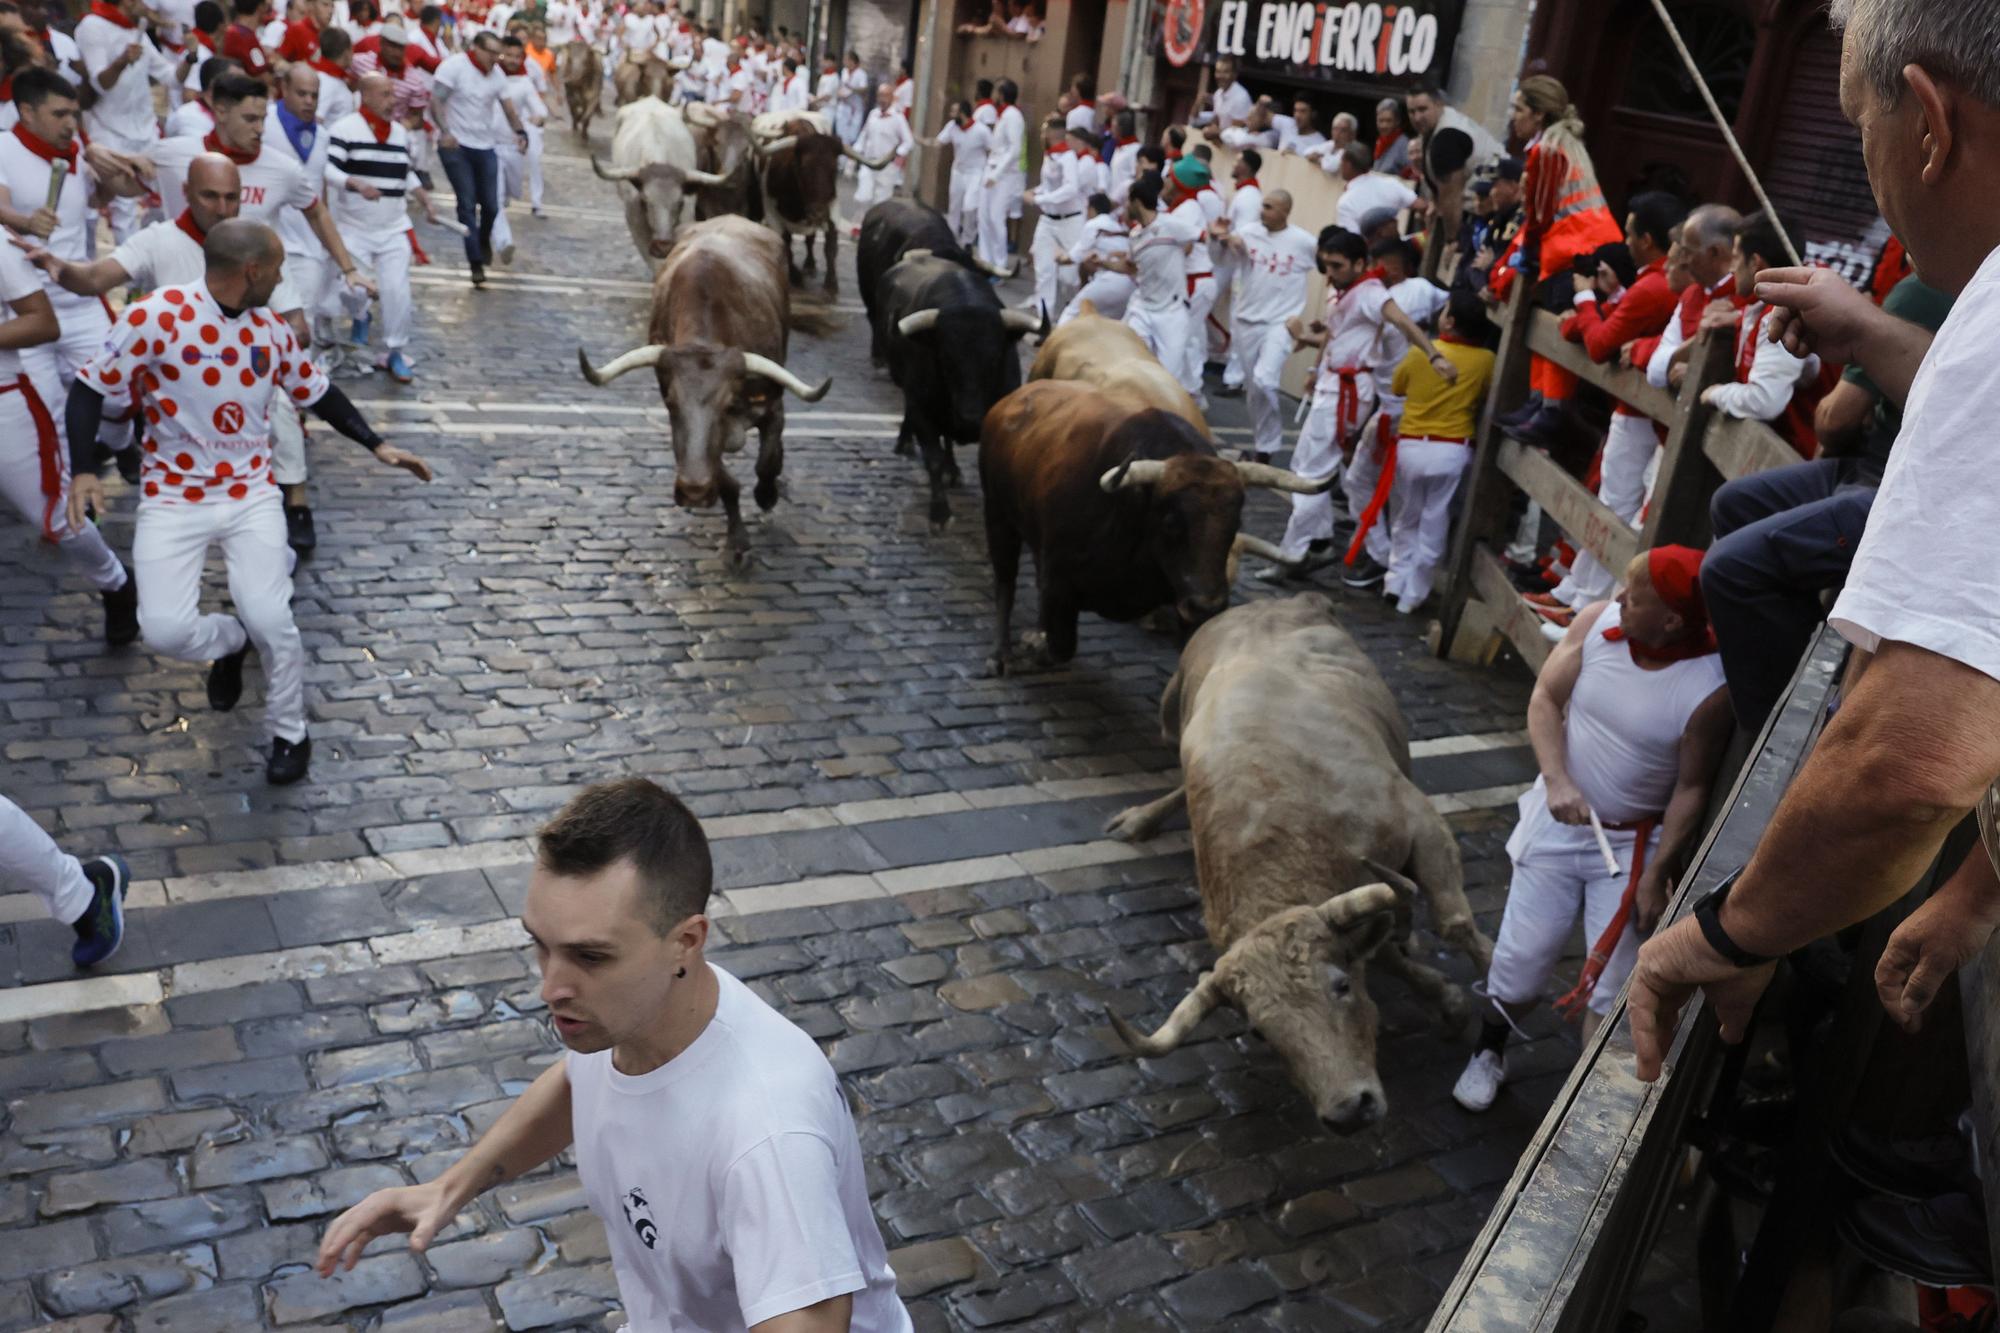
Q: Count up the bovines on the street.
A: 11